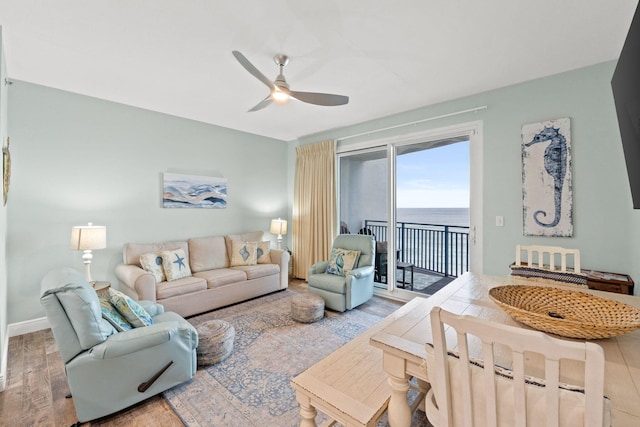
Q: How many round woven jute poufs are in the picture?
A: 2